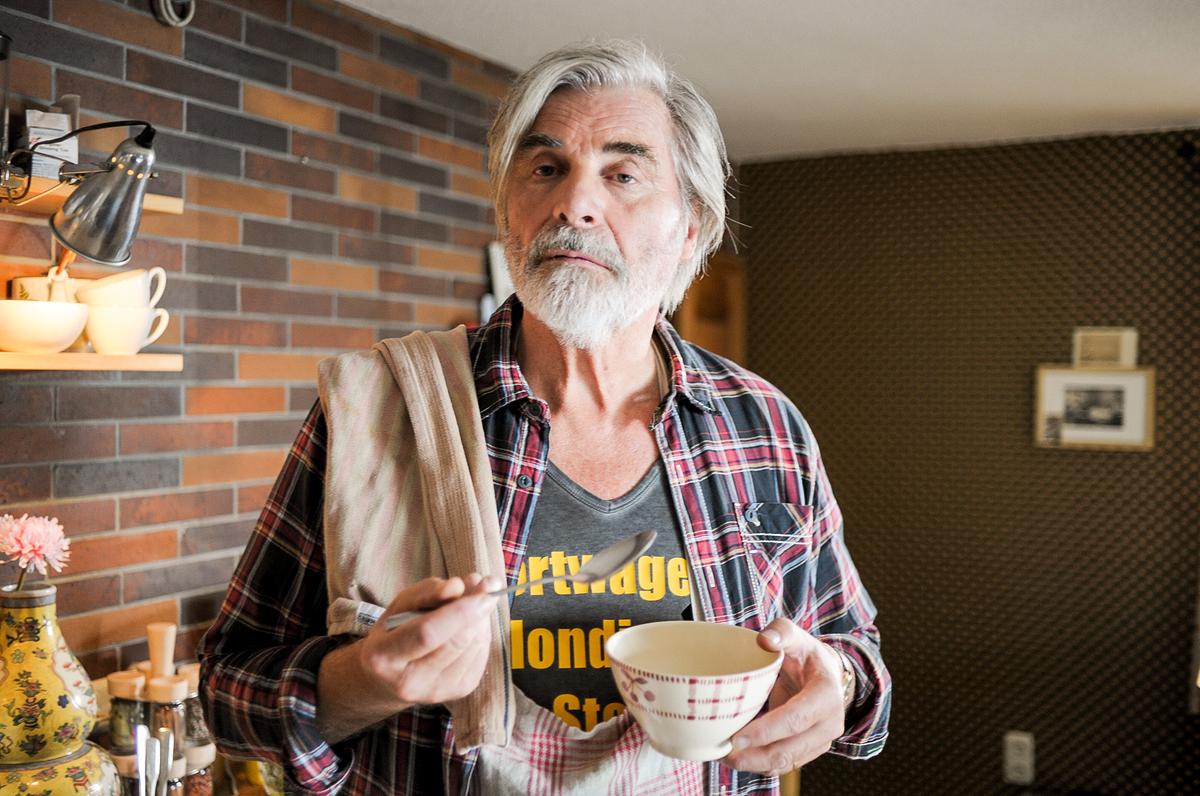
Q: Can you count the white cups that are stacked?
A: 2